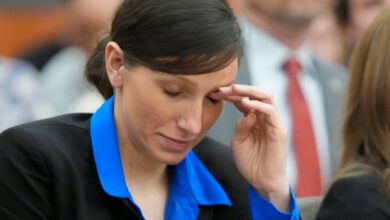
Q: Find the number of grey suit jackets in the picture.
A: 1